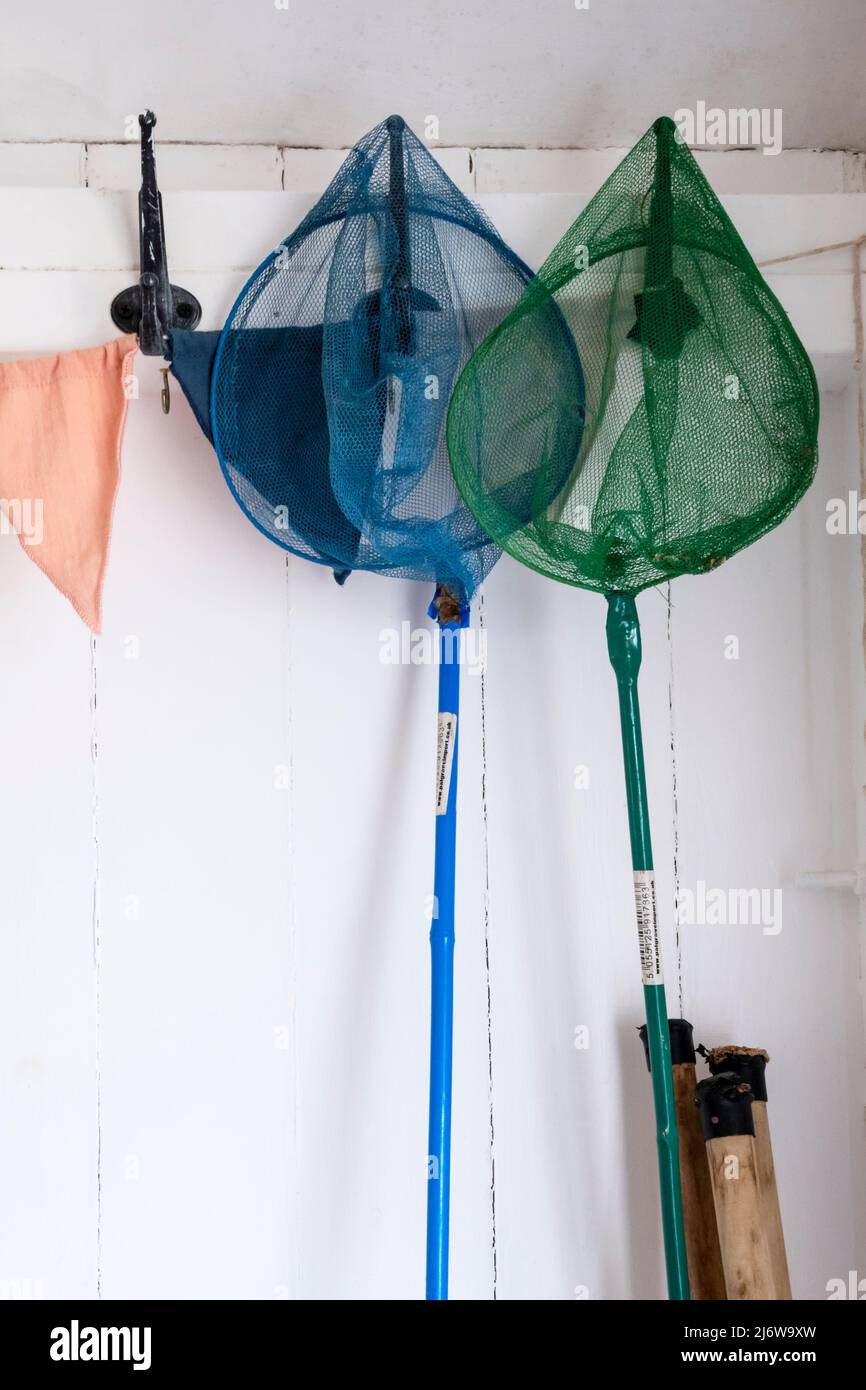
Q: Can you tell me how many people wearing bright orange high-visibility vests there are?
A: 0